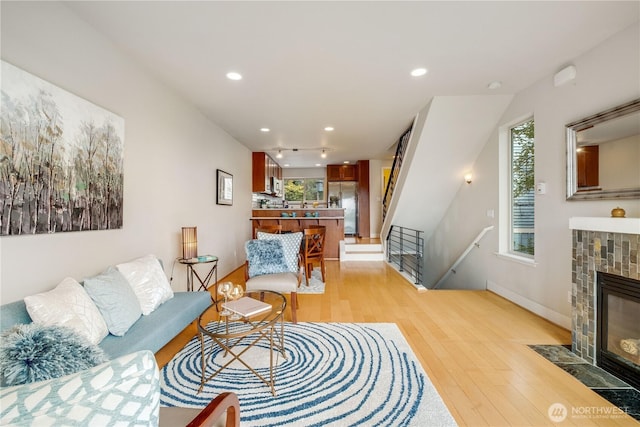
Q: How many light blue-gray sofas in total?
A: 1